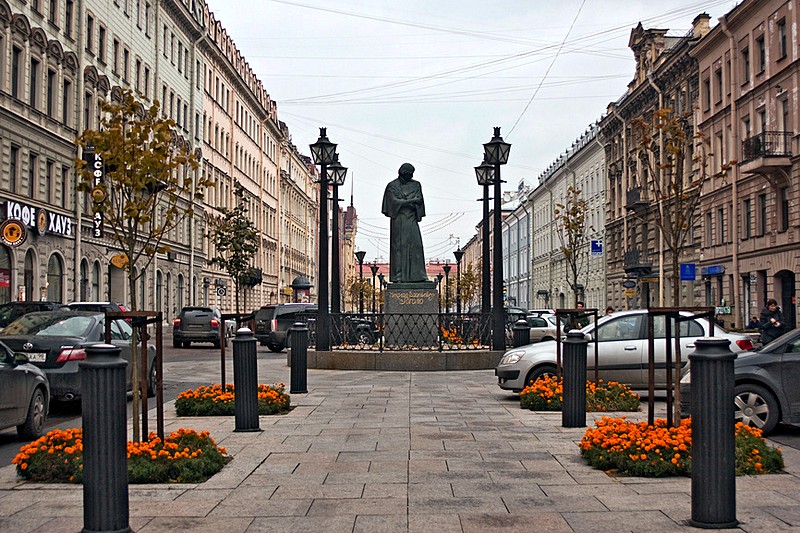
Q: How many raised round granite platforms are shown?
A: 1